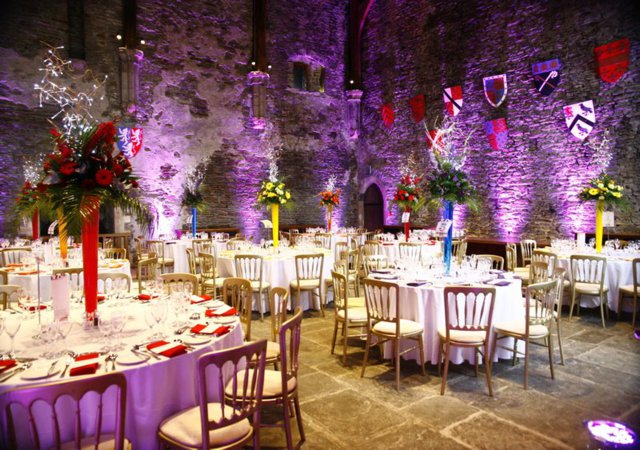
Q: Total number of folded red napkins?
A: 9